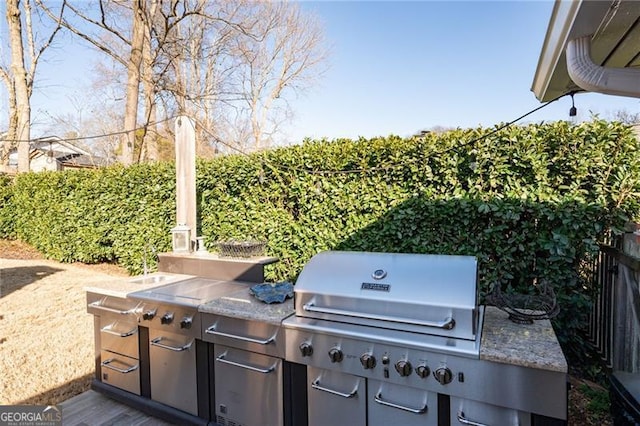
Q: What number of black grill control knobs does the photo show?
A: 9